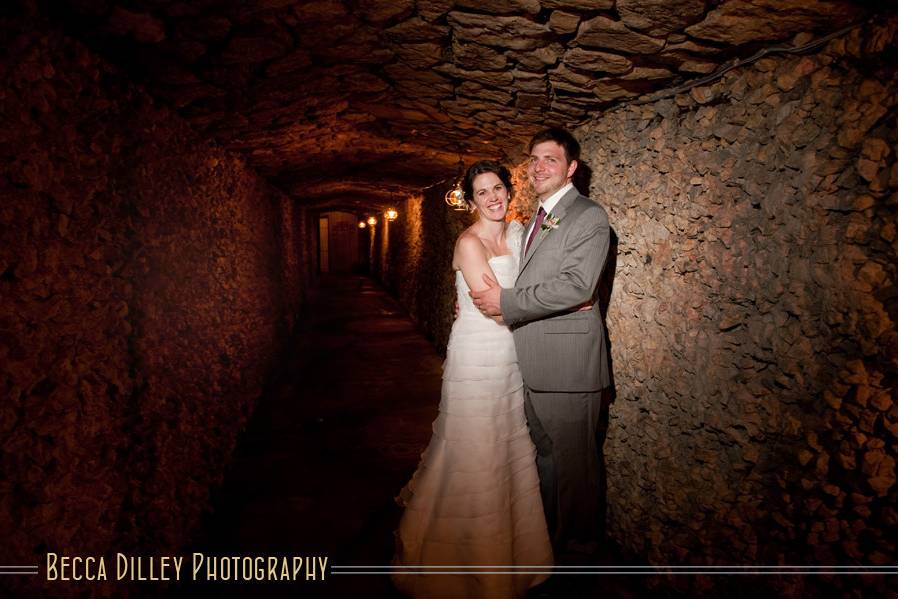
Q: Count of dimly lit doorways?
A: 1